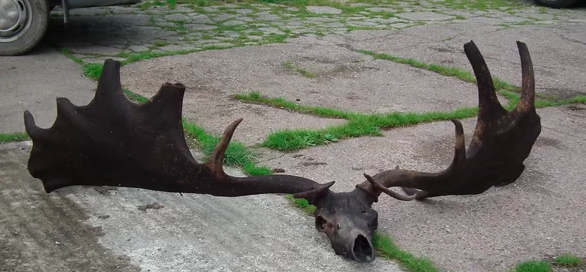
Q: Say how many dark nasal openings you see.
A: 1